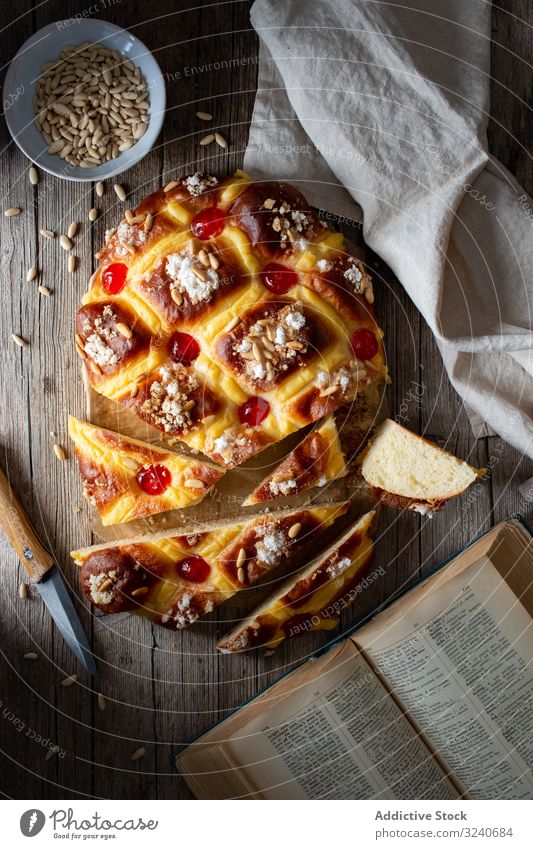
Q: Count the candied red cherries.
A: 8